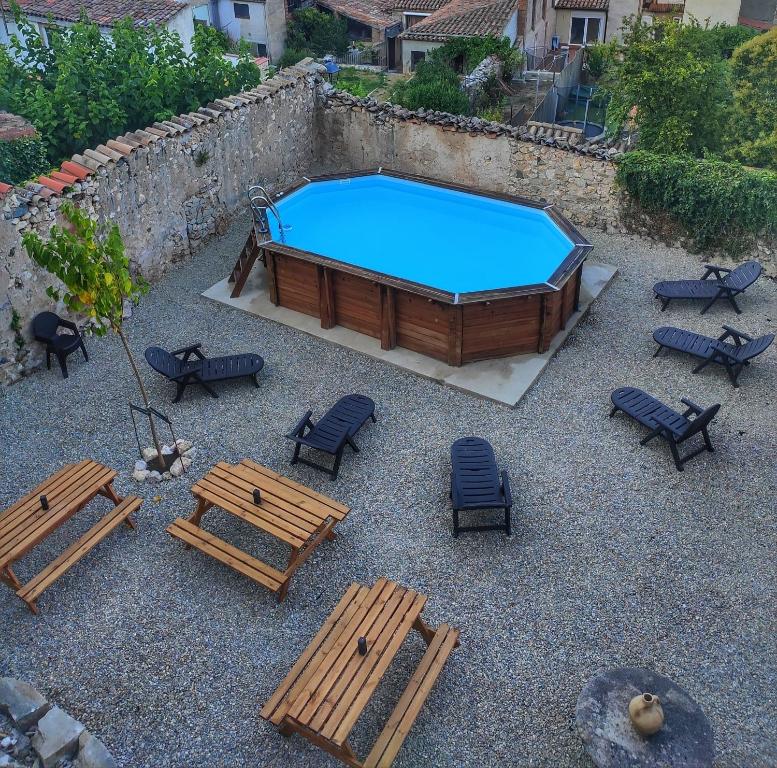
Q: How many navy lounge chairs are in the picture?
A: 6